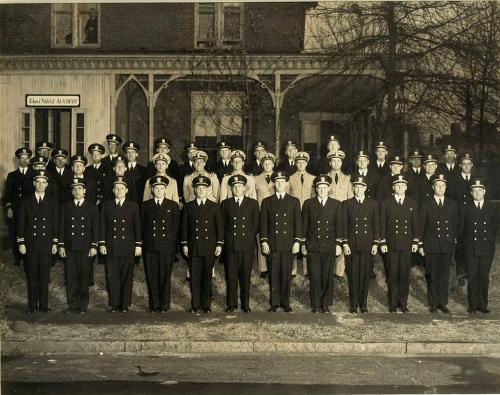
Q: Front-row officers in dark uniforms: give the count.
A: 12